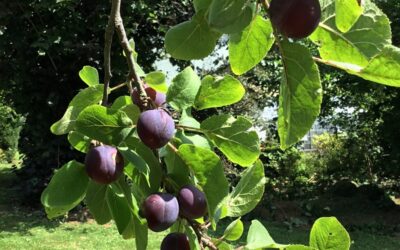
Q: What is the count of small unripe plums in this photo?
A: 0